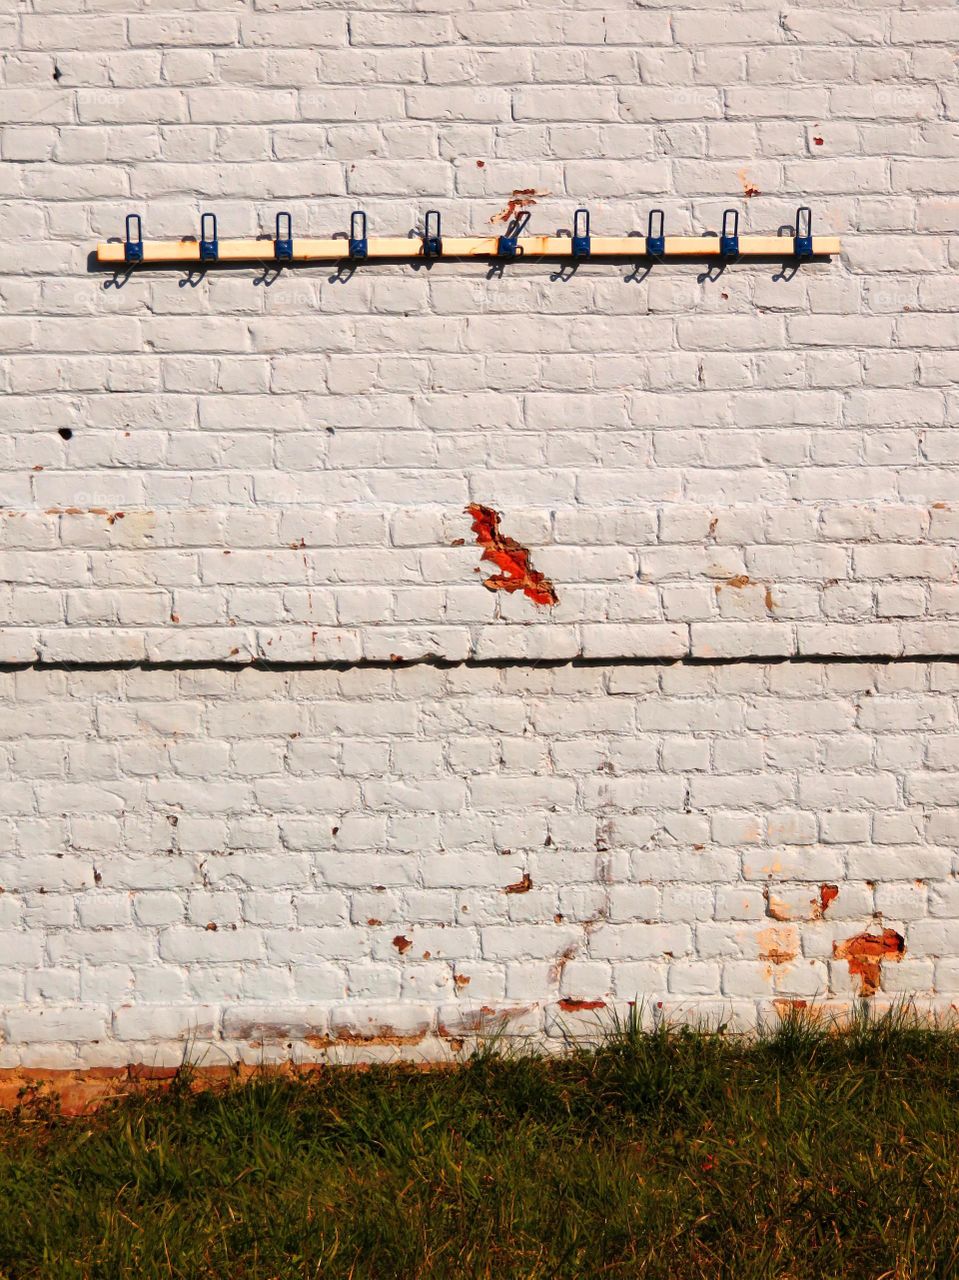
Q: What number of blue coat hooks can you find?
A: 10